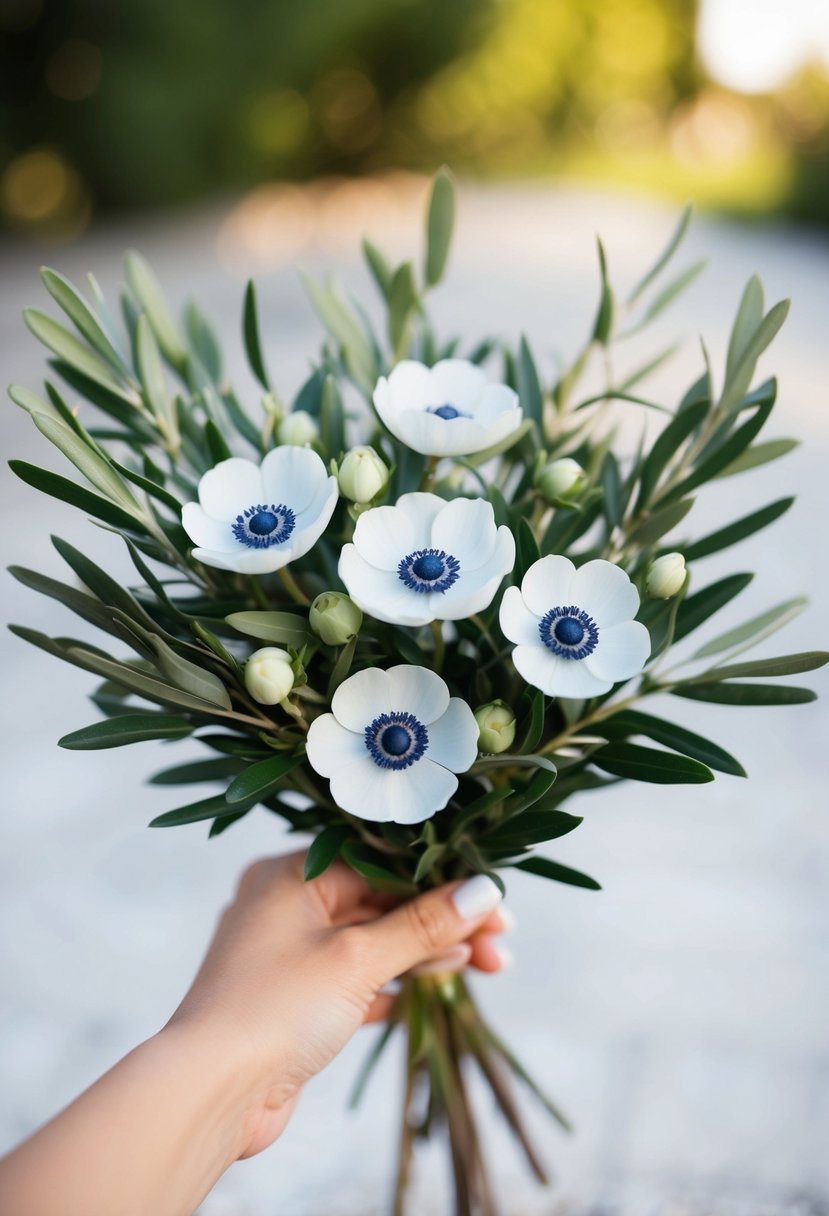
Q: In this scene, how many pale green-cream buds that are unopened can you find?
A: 7